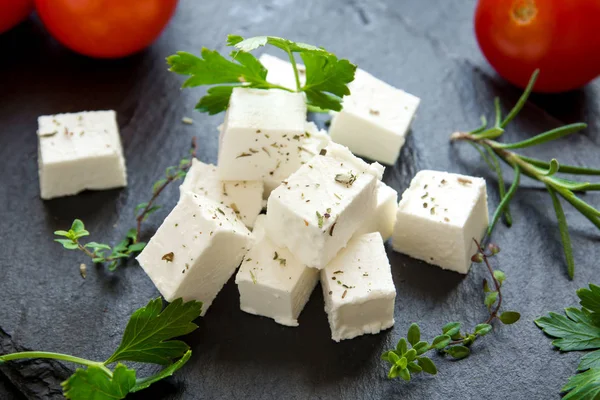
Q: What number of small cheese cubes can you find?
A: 12